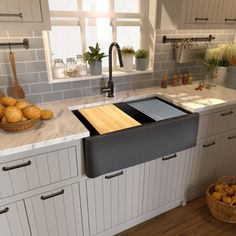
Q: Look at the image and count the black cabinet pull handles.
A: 11